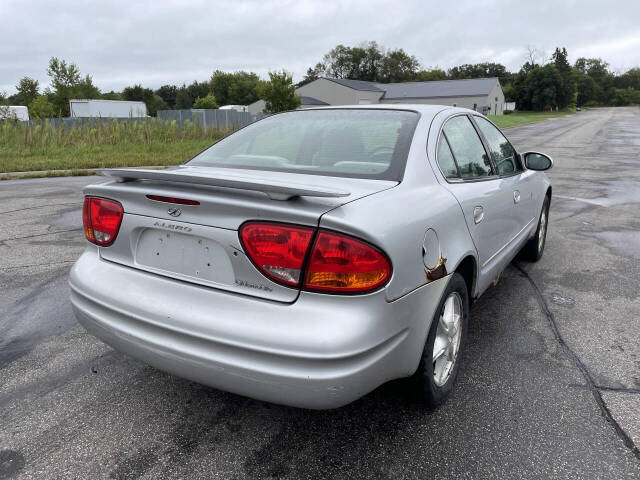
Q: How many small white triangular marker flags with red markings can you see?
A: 0